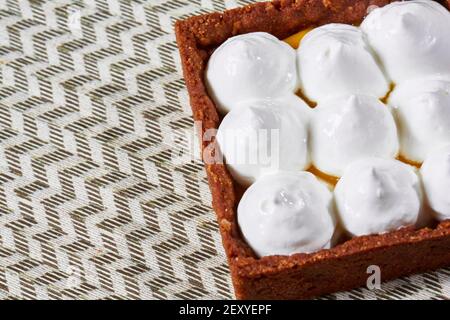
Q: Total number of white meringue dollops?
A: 9